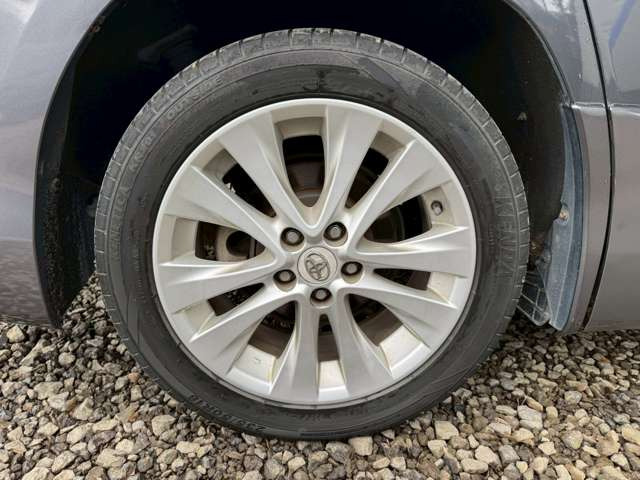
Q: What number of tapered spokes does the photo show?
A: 10